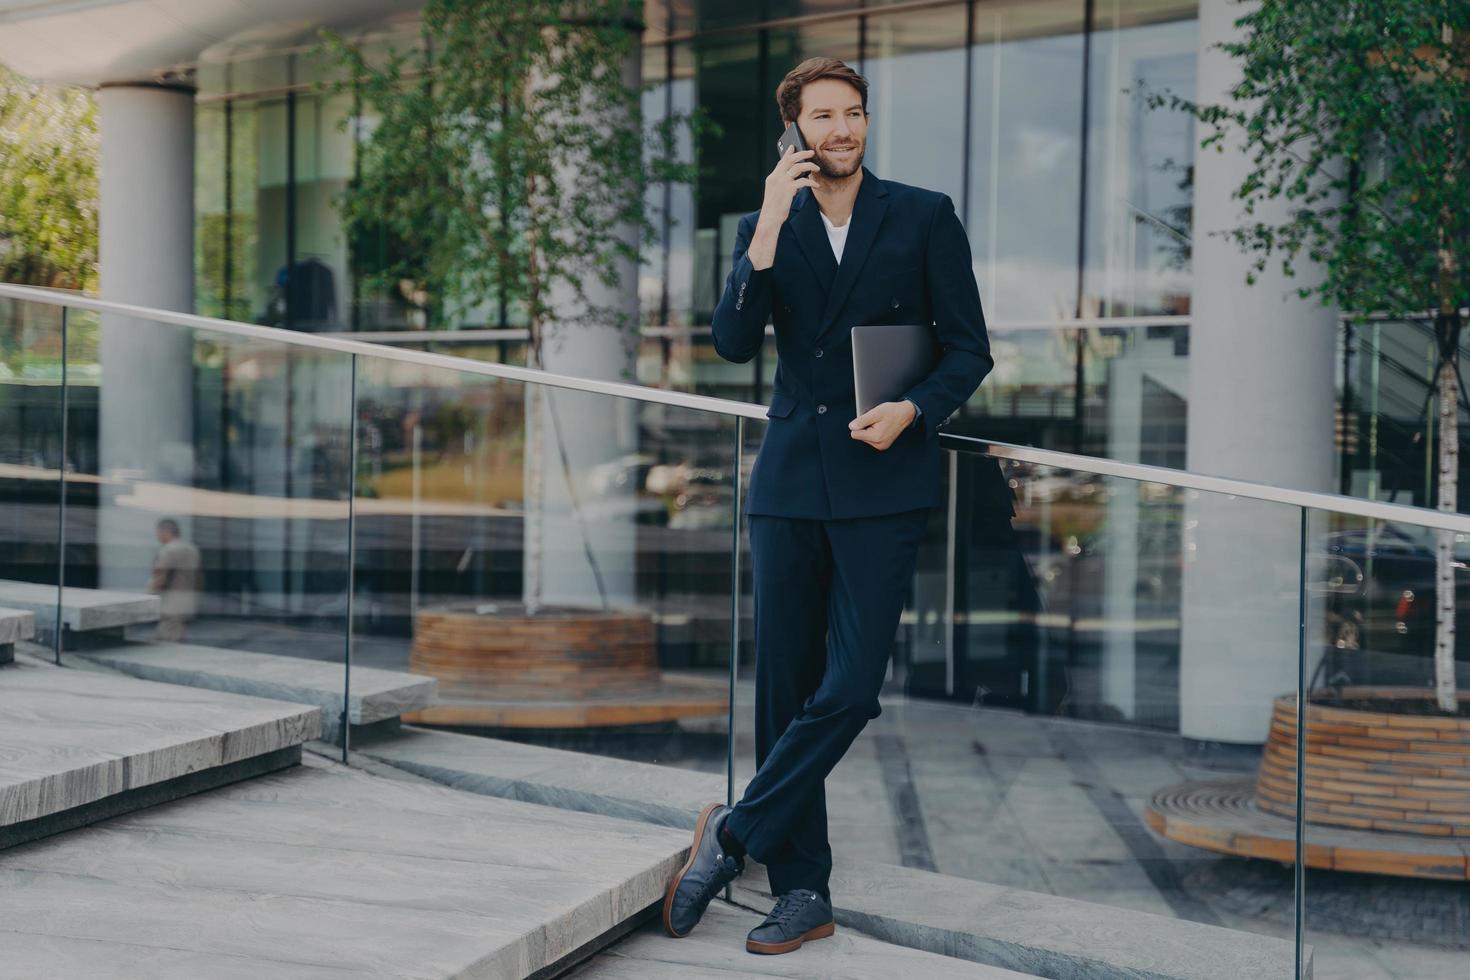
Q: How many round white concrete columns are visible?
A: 3